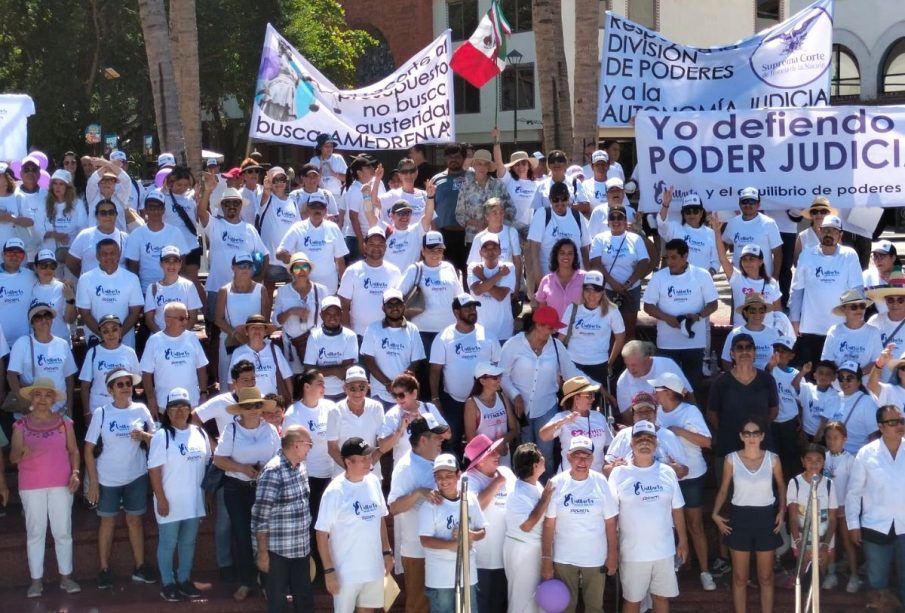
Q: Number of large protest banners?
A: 3